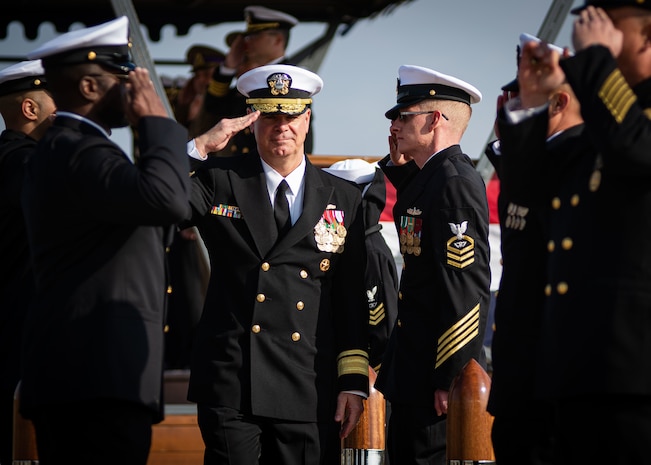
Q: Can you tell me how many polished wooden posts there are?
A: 3